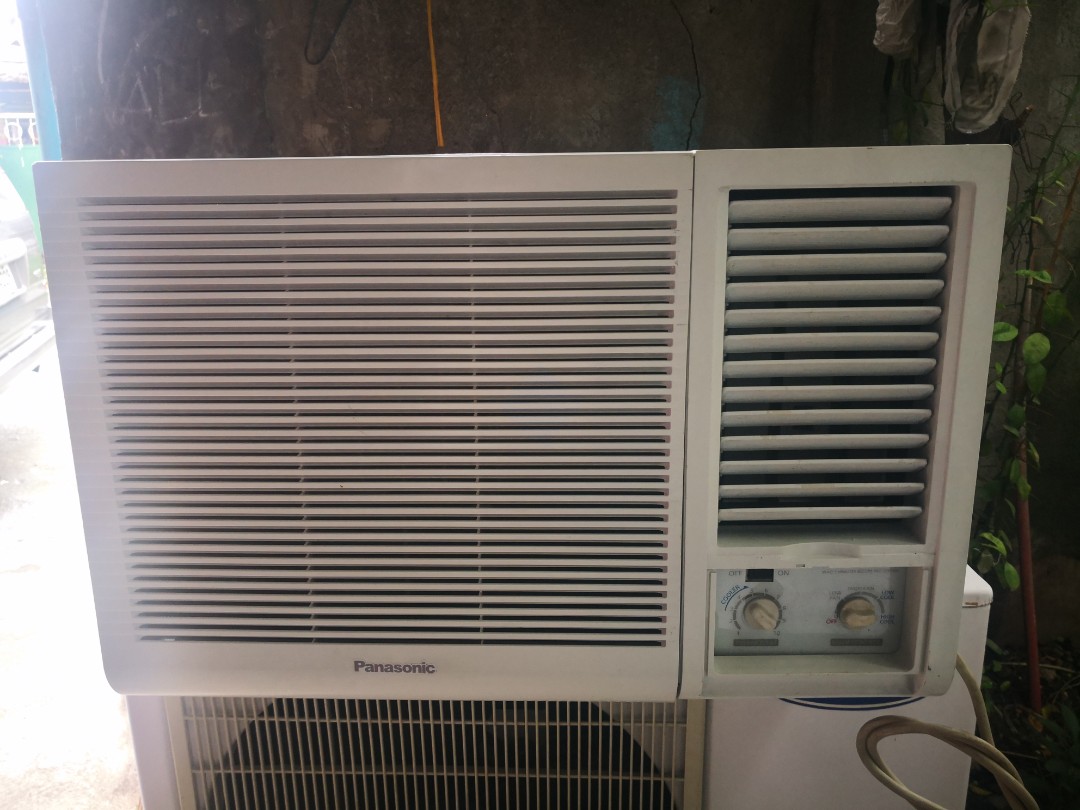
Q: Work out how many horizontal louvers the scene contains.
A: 13